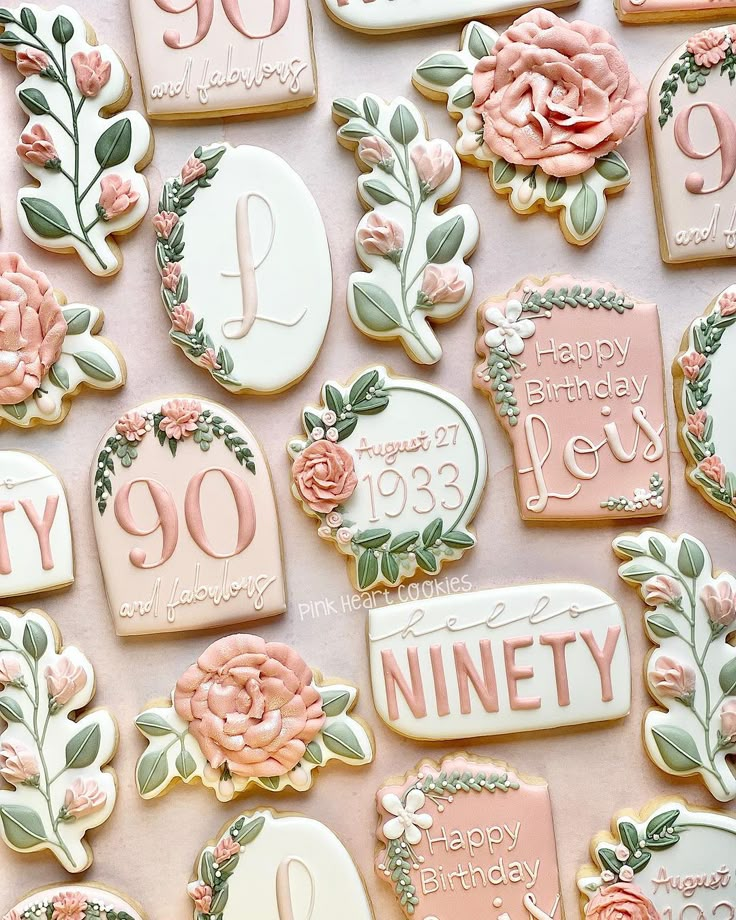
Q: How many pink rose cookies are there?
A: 3